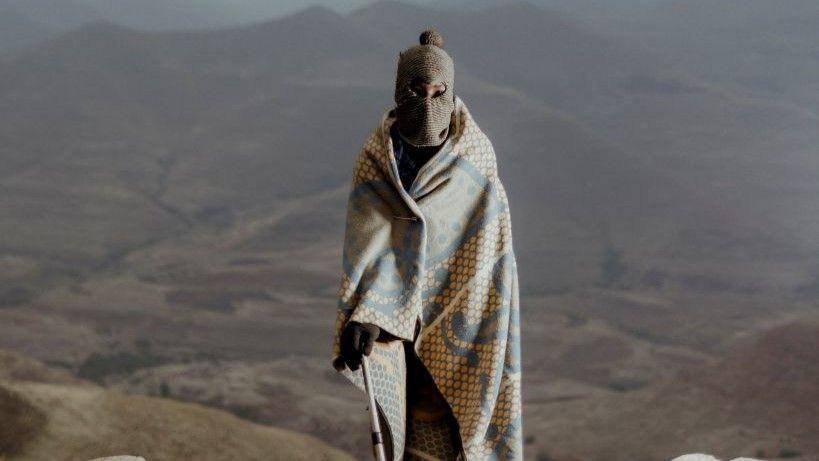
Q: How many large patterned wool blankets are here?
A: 1